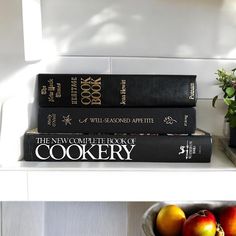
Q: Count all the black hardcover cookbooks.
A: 3